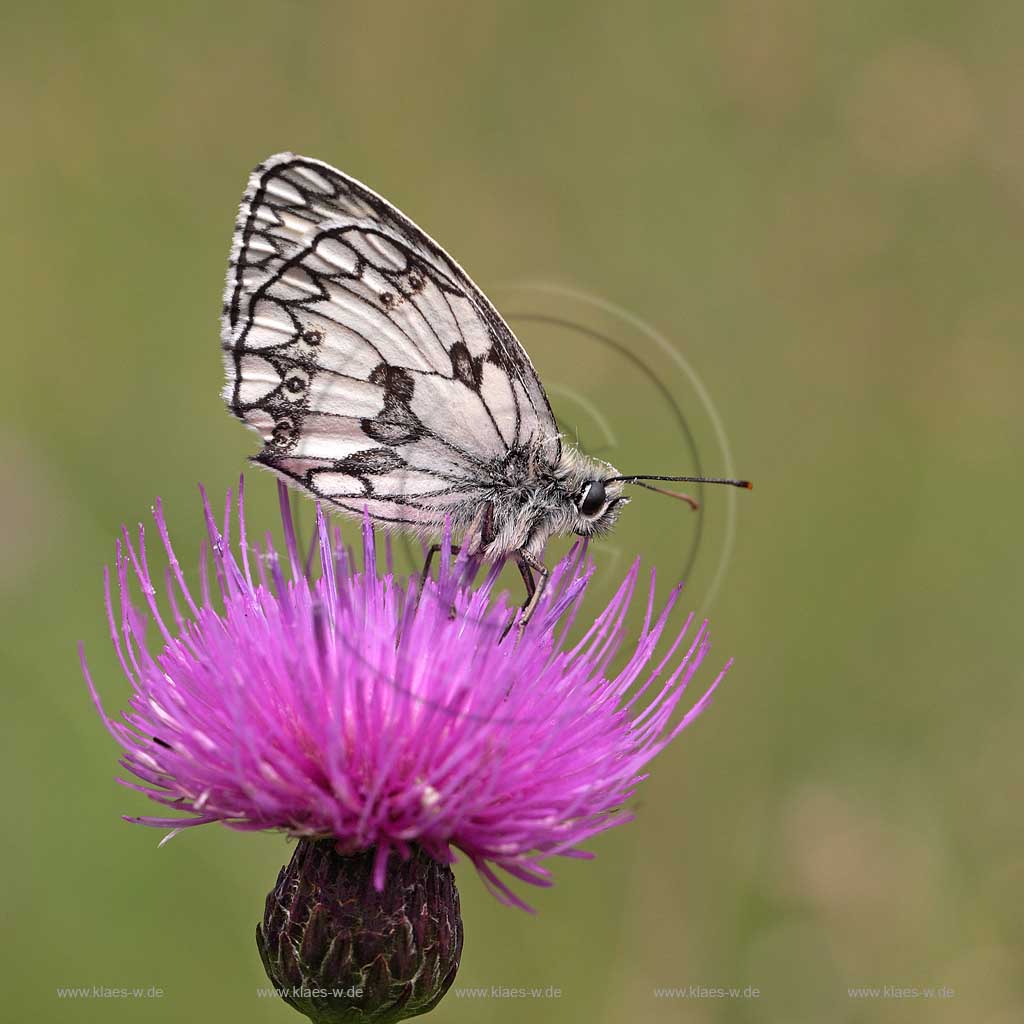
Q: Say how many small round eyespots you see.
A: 5